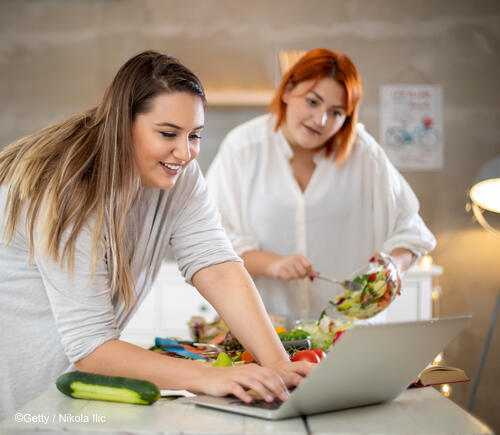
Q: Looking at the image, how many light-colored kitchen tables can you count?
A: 1